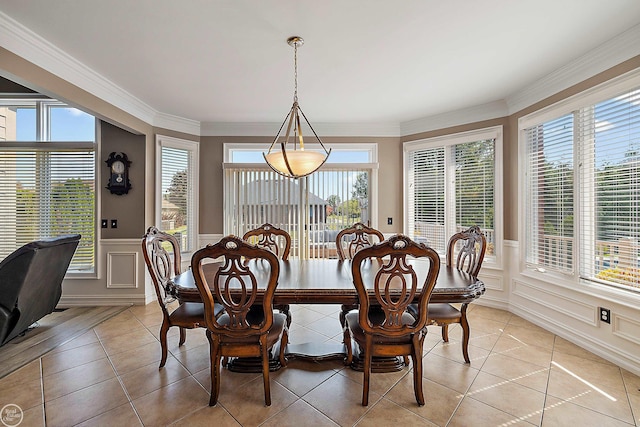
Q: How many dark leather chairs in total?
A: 1